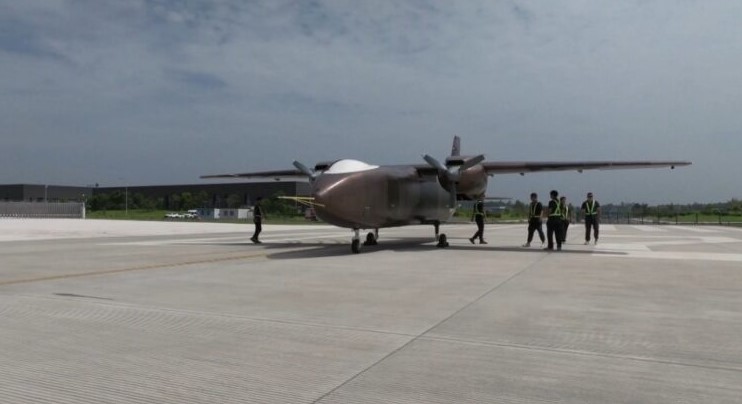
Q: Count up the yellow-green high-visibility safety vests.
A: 5